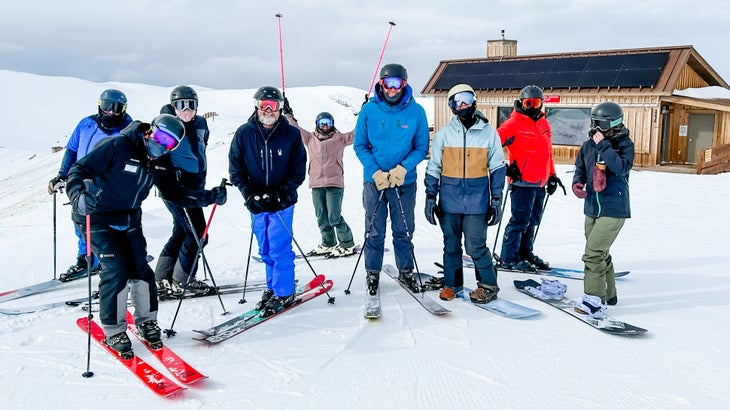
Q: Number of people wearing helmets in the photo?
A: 9